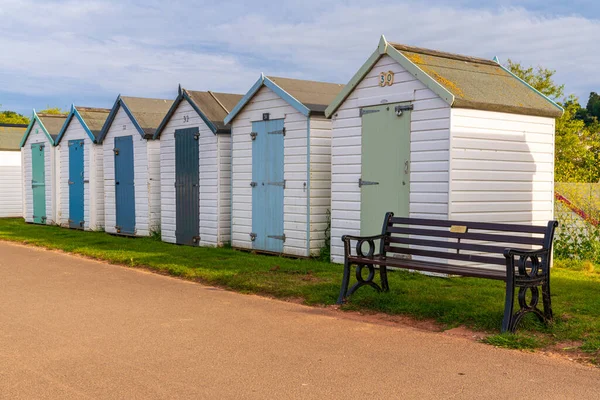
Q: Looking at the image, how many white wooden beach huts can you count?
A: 6